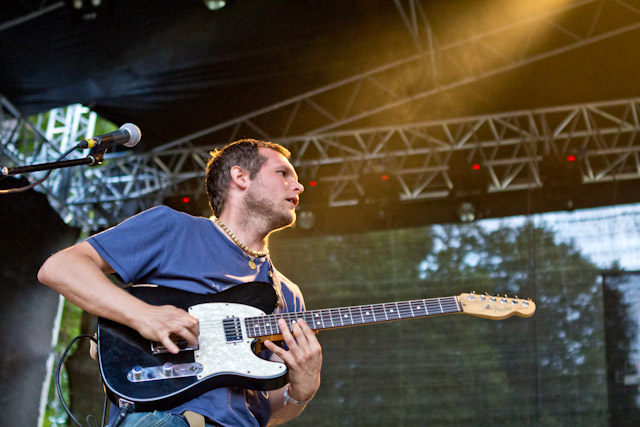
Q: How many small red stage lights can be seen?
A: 5